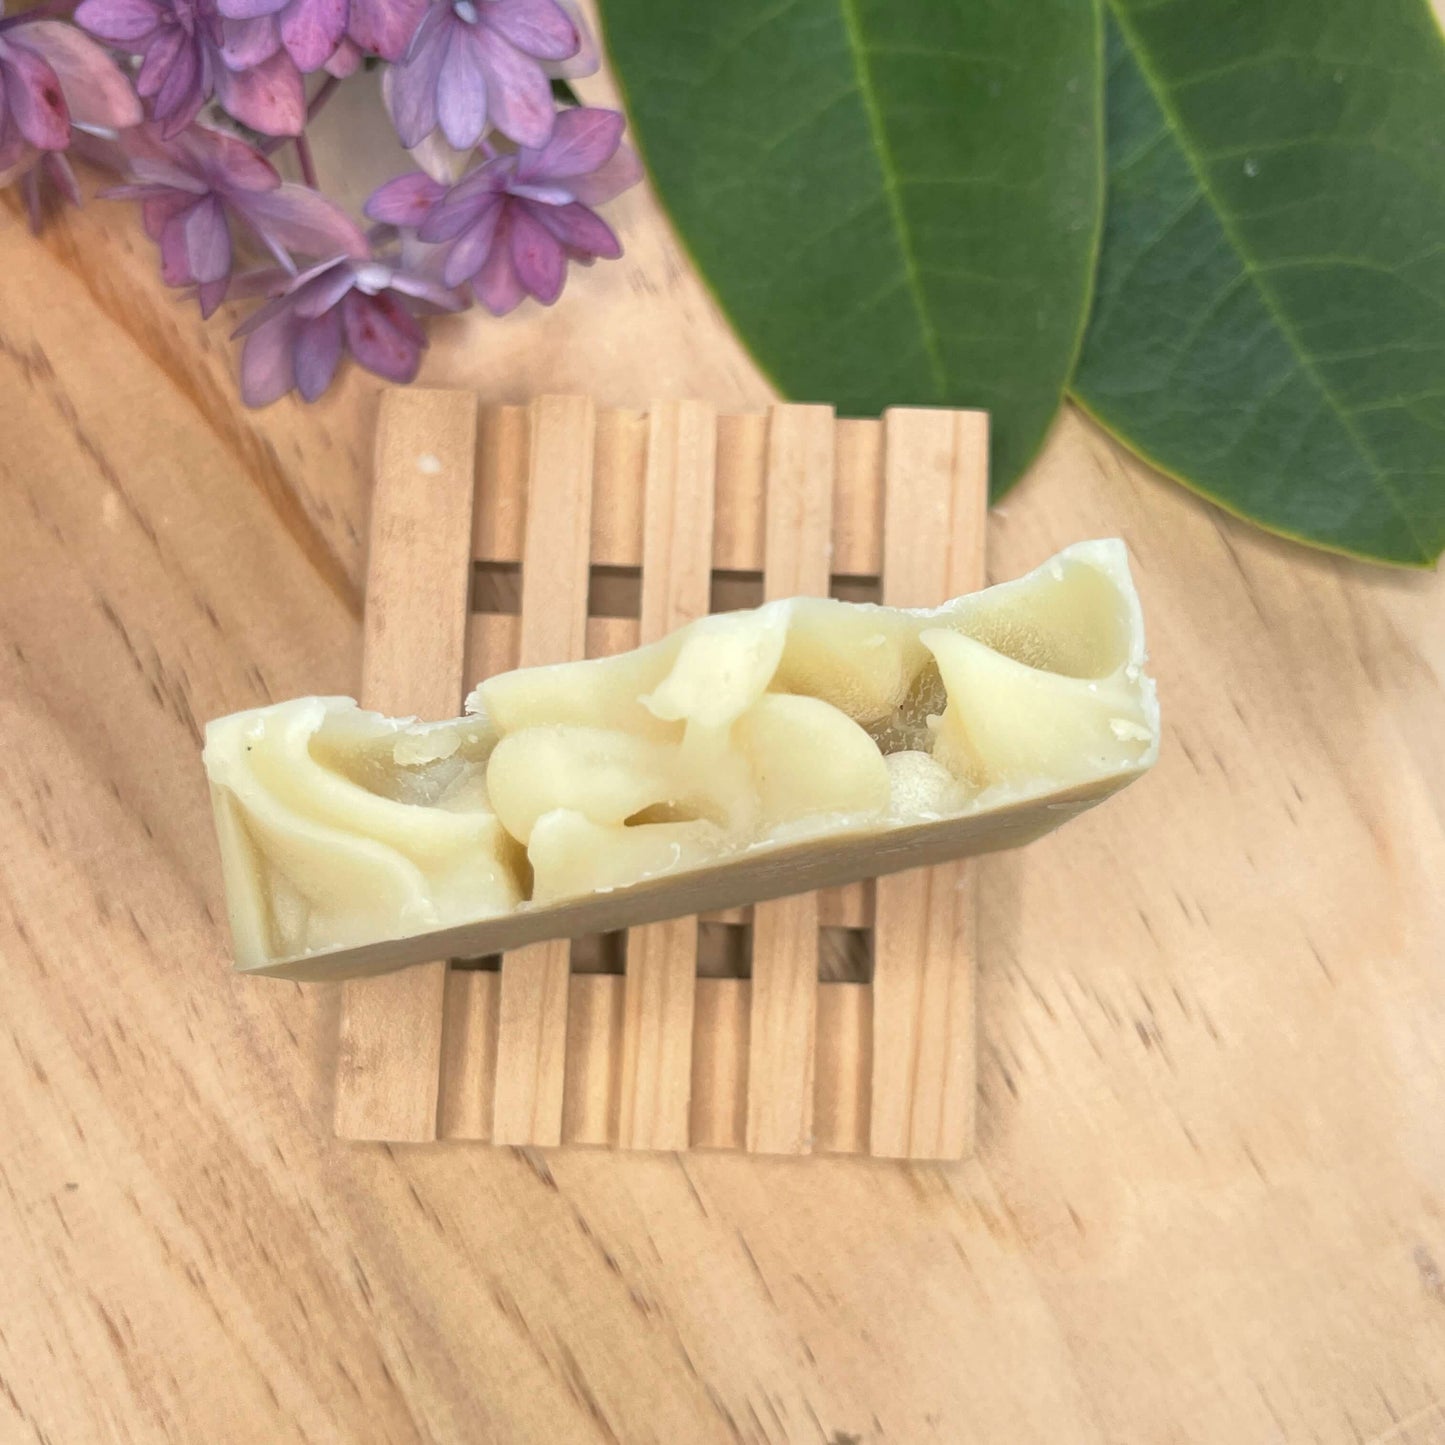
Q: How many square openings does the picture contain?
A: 8